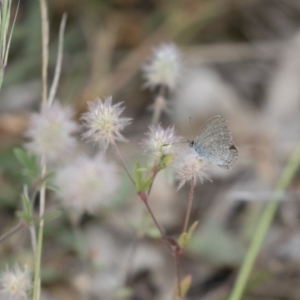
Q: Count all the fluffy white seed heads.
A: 7